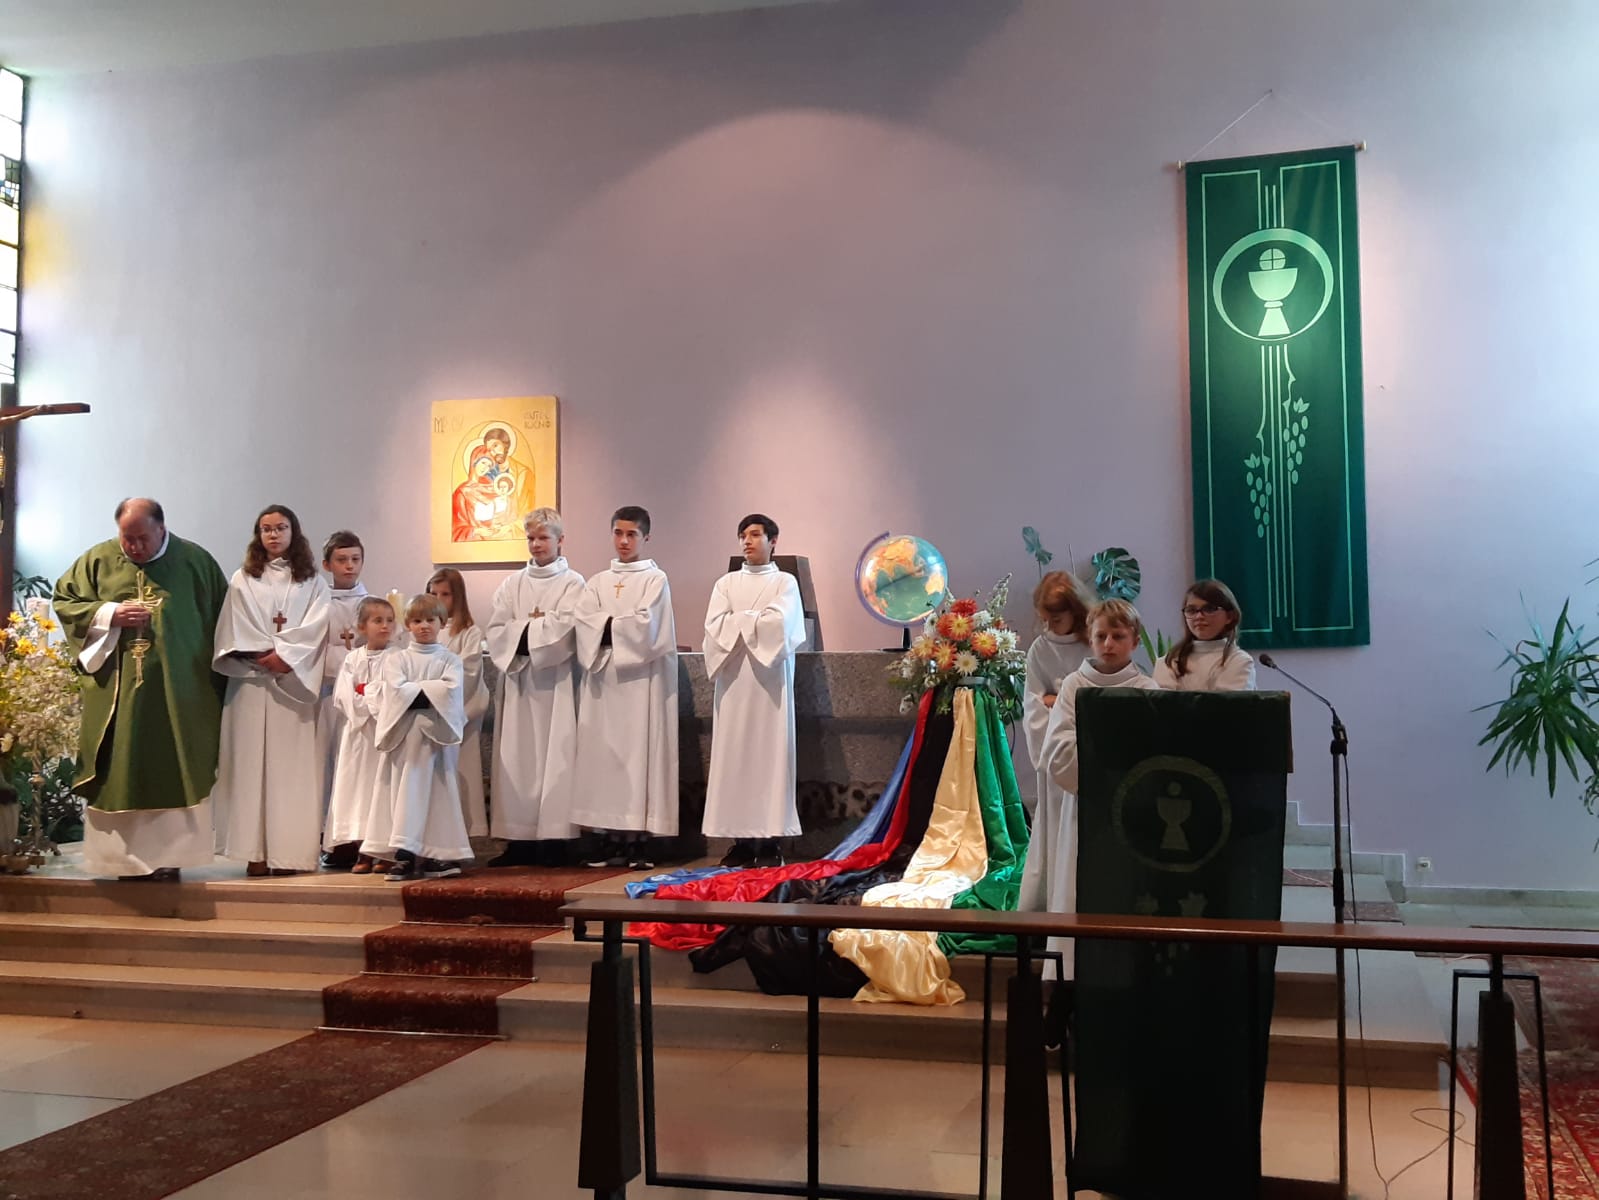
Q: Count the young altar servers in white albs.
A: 11